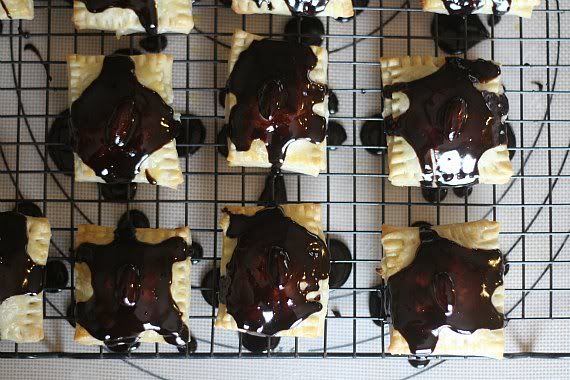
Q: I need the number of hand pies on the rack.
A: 11